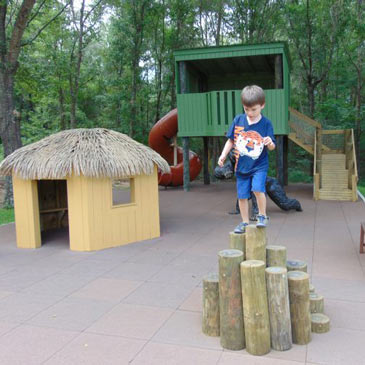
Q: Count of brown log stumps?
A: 12